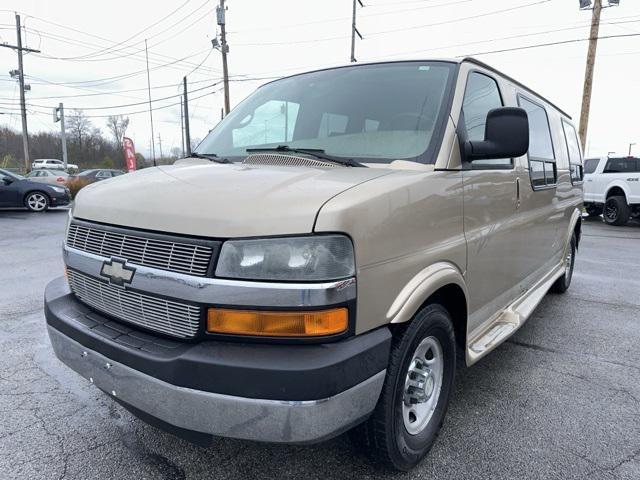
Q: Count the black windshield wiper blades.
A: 2